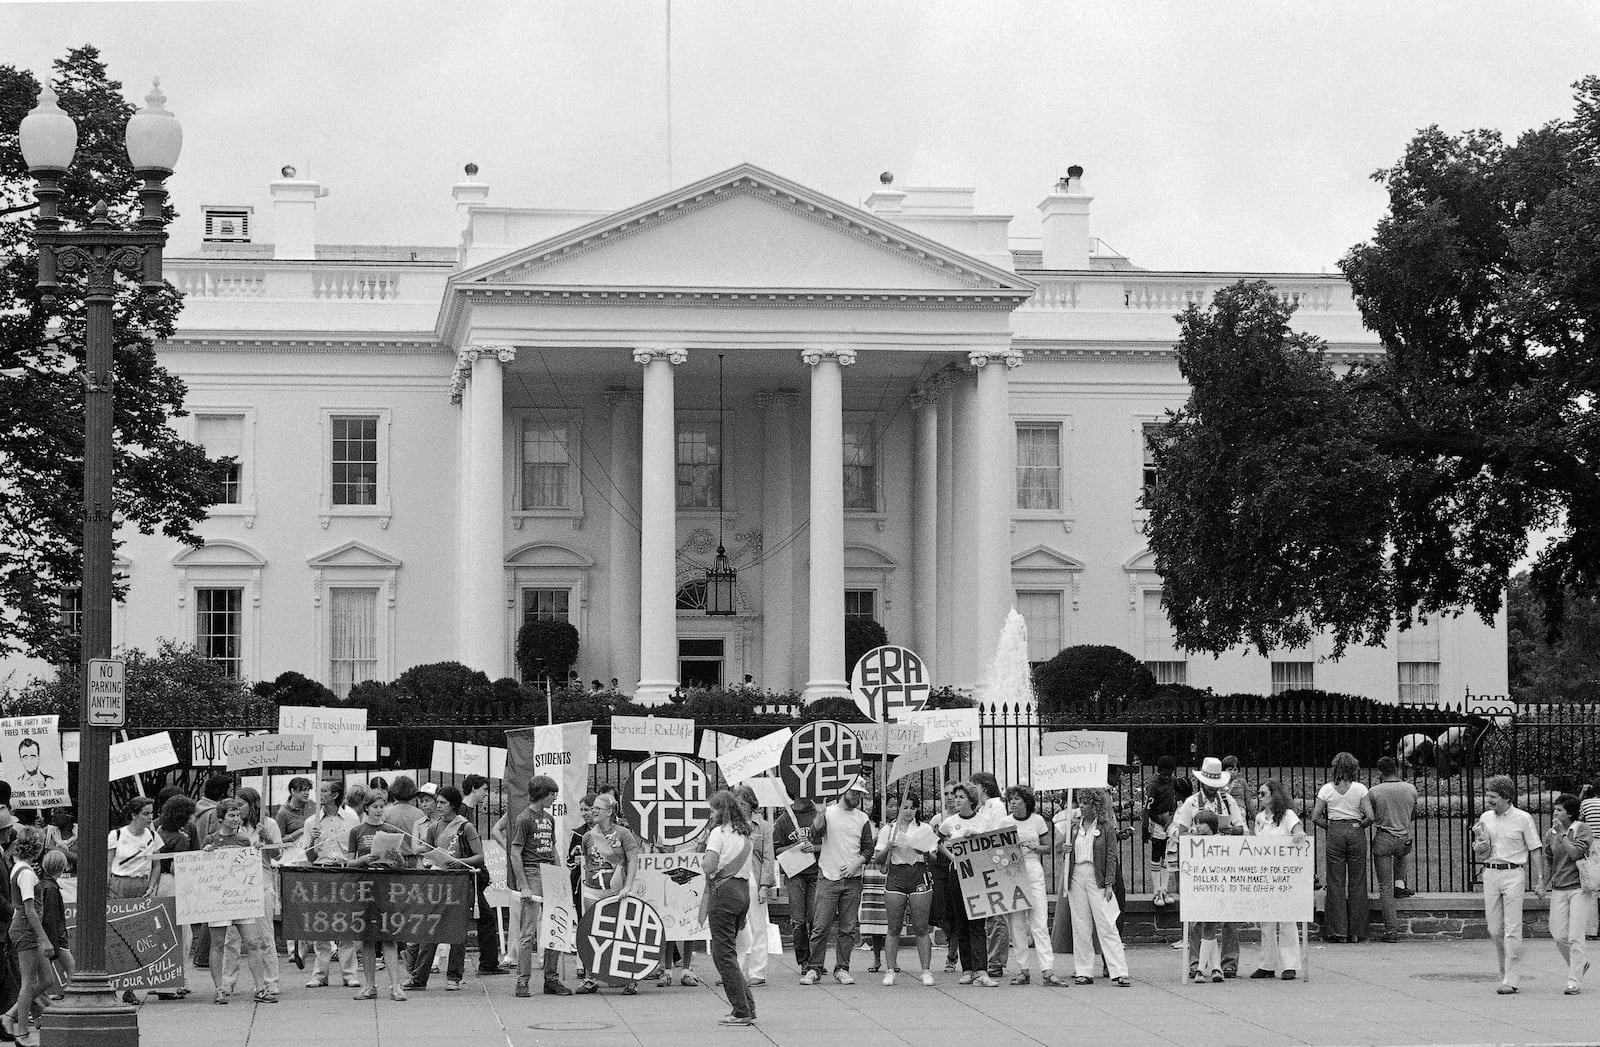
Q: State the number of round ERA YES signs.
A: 4